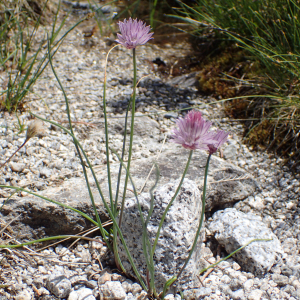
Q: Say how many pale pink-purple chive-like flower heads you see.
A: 3